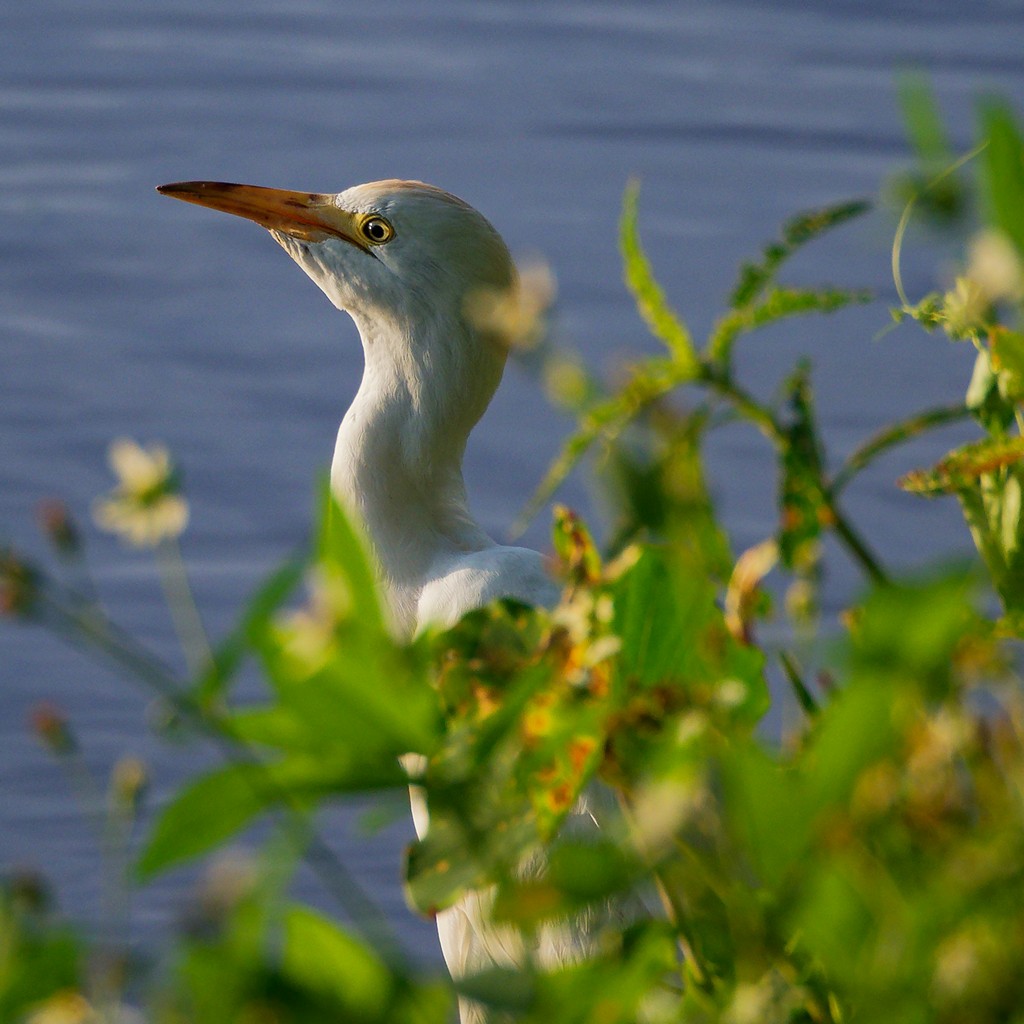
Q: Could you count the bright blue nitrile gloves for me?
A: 0